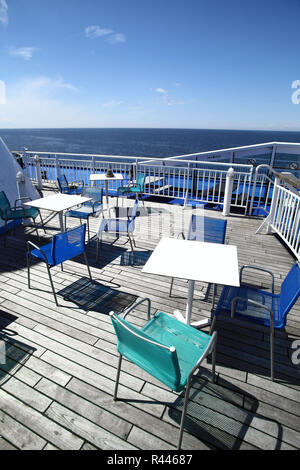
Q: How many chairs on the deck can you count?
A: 9